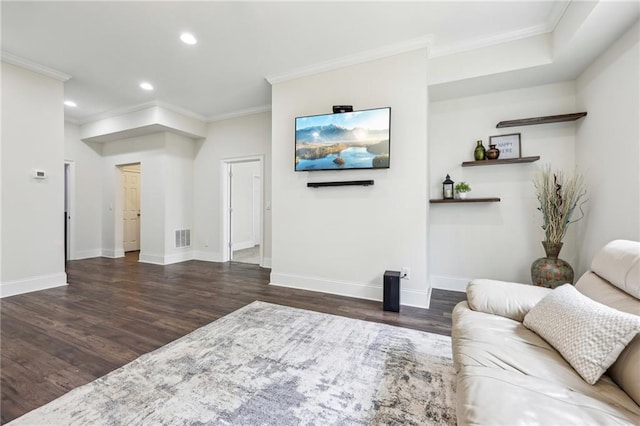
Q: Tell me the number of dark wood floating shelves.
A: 3